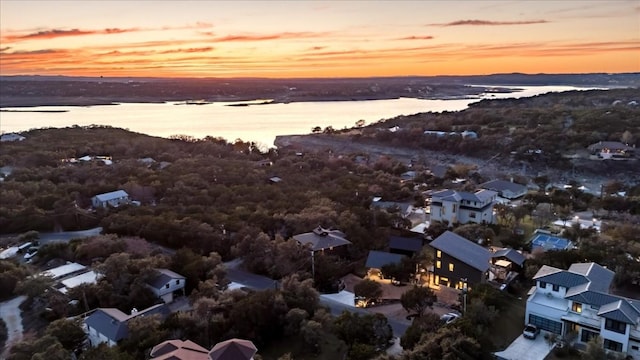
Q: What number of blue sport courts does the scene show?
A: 1